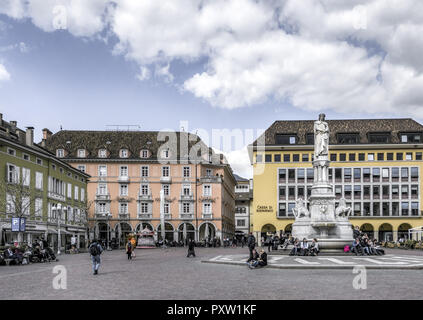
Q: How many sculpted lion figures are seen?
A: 2